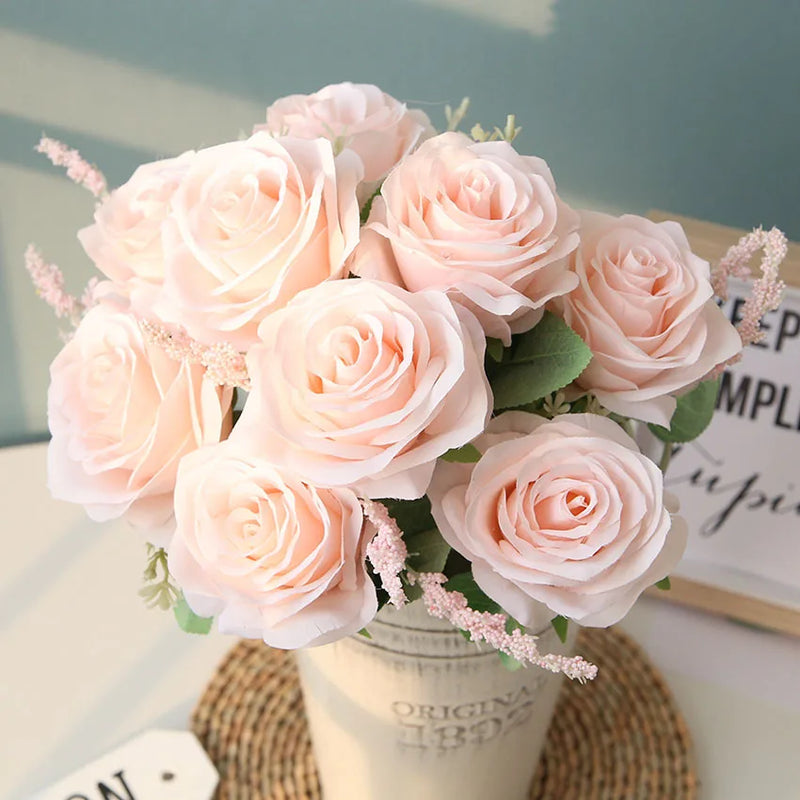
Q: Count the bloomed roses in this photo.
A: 9